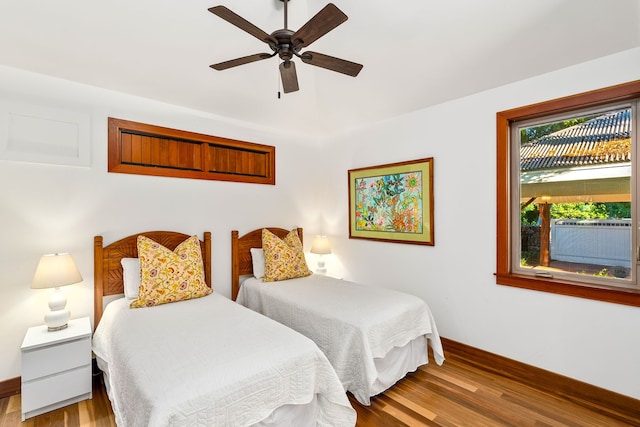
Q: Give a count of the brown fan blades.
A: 5